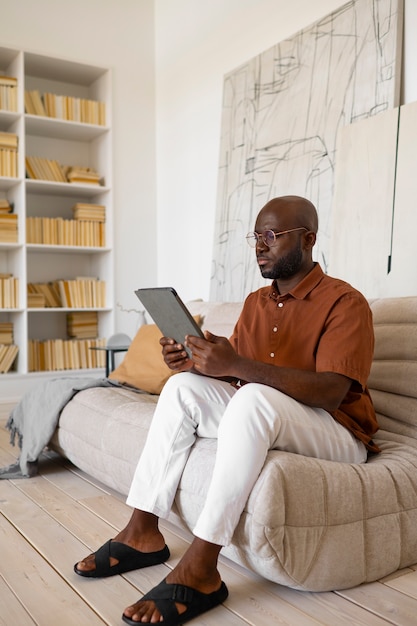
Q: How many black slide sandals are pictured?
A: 2